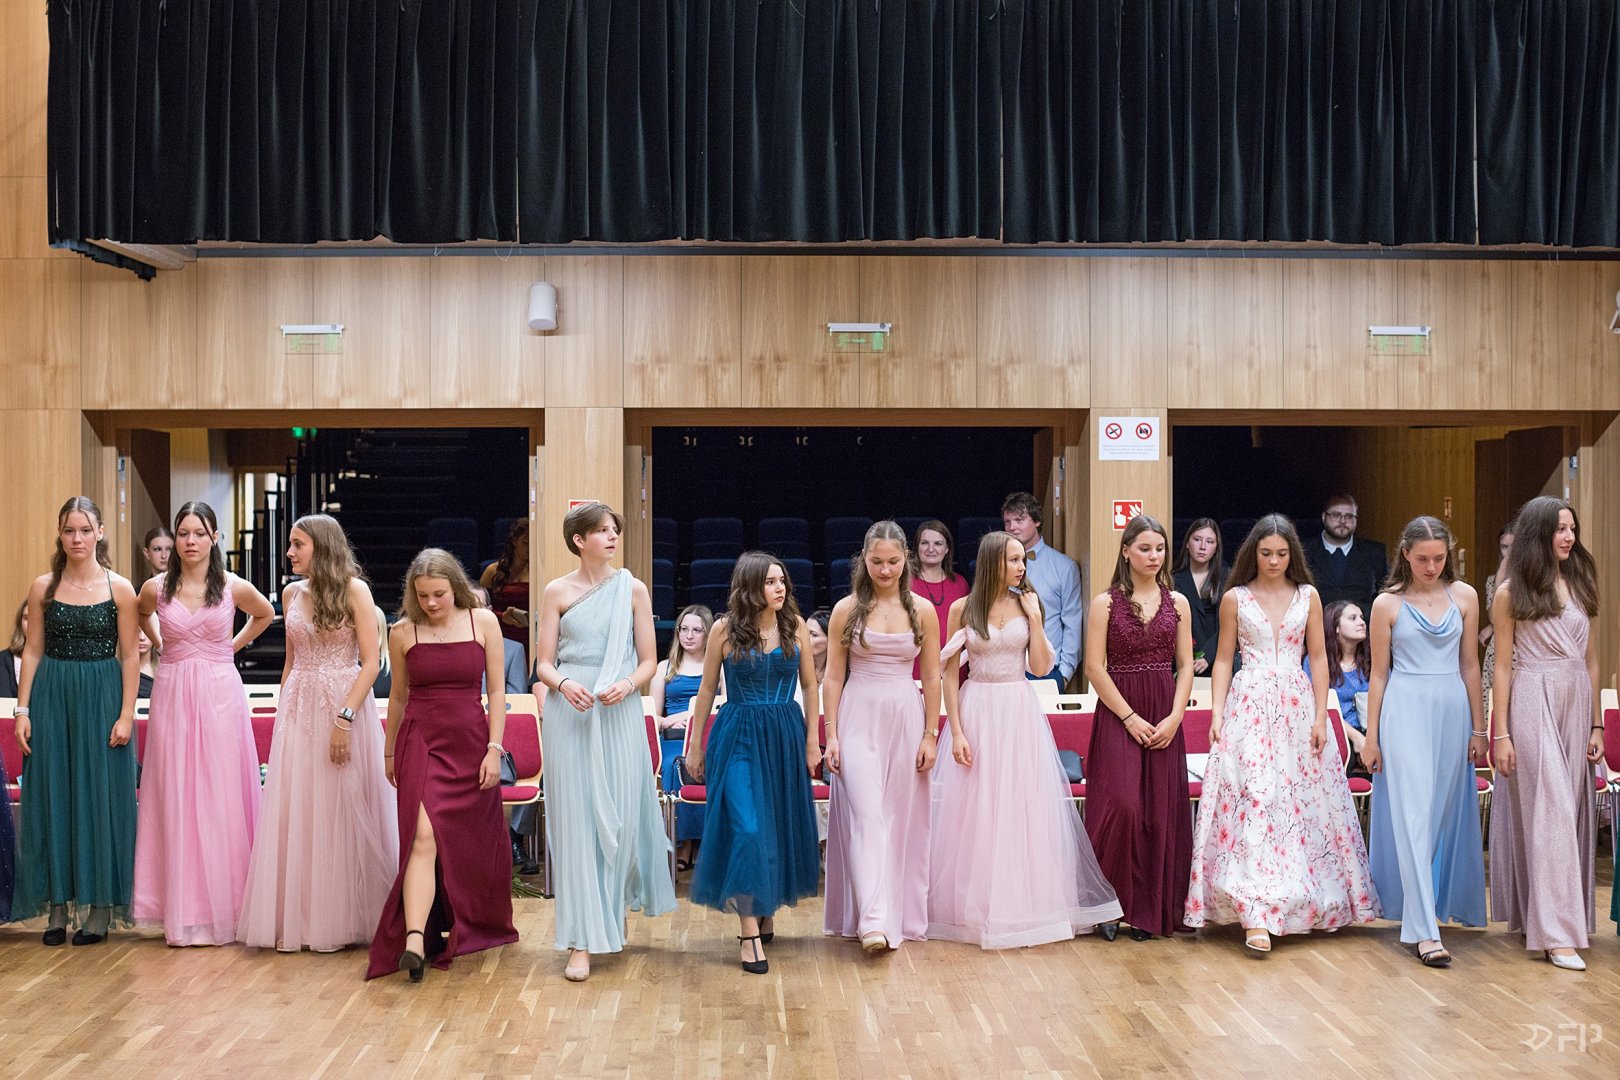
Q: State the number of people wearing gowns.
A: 12